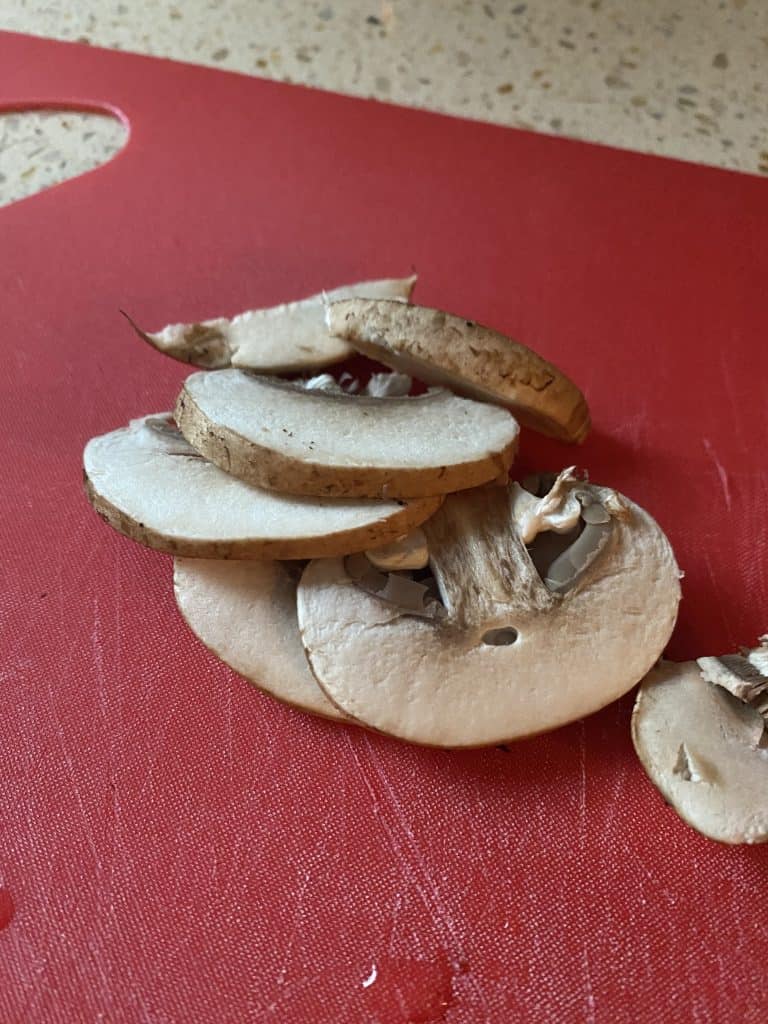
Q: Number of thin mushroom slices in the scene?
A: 7